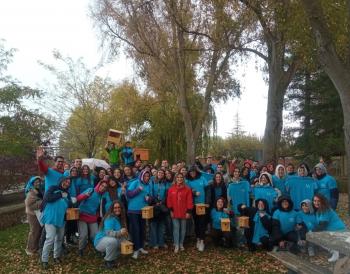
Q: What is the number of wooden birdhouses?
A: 8